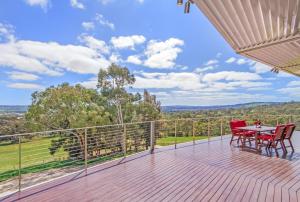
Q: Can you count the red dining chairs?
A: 4